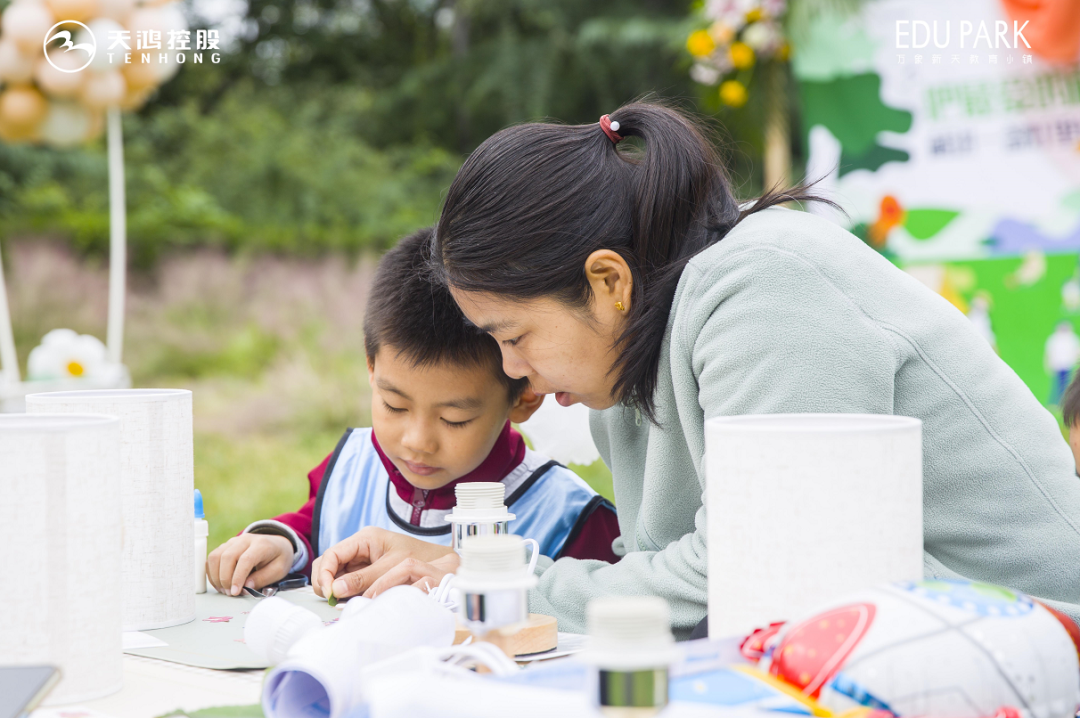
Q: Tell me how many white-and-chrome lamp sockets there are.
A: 3